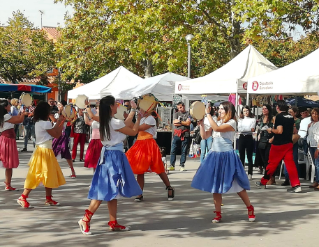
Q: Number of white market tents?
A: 4